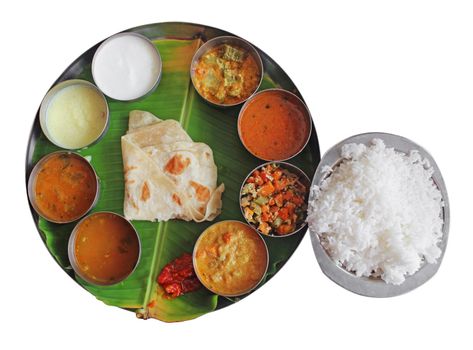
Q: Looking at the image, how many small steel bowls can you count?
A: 8